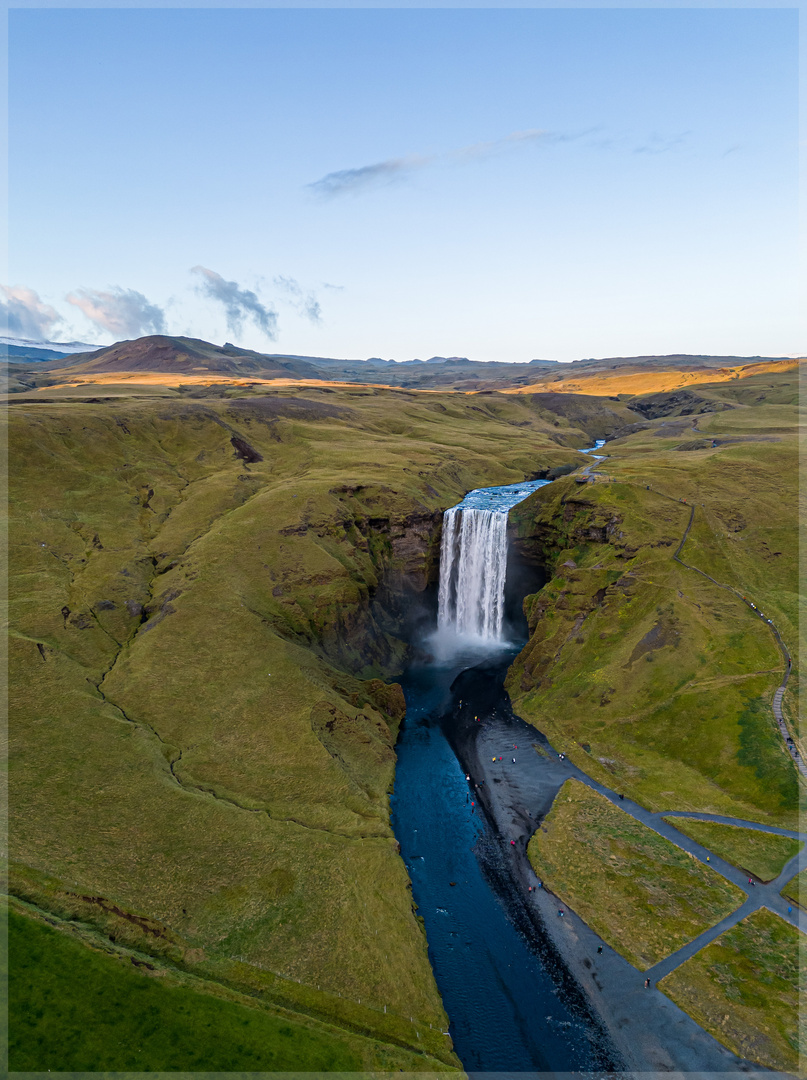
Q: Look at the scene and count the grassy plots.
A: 4